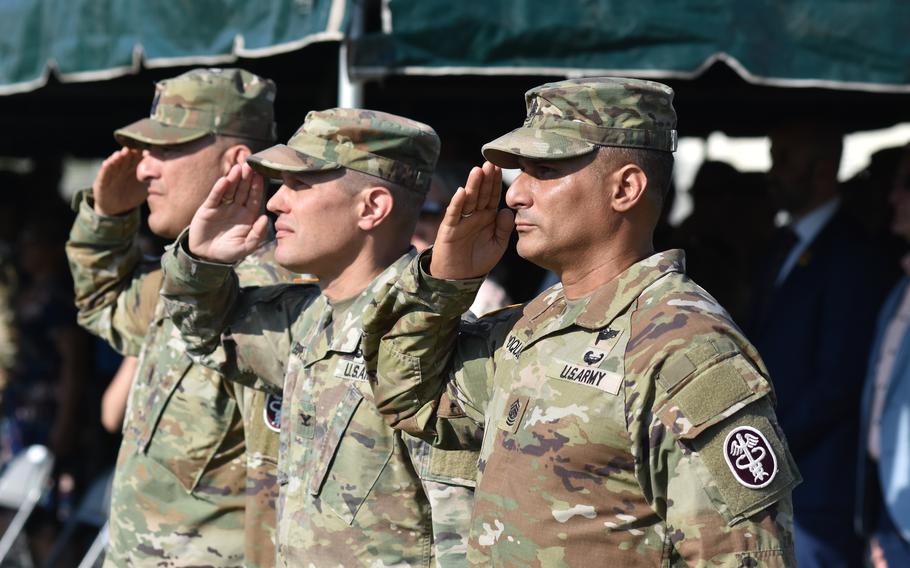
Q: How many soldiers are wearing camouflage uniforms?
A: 3